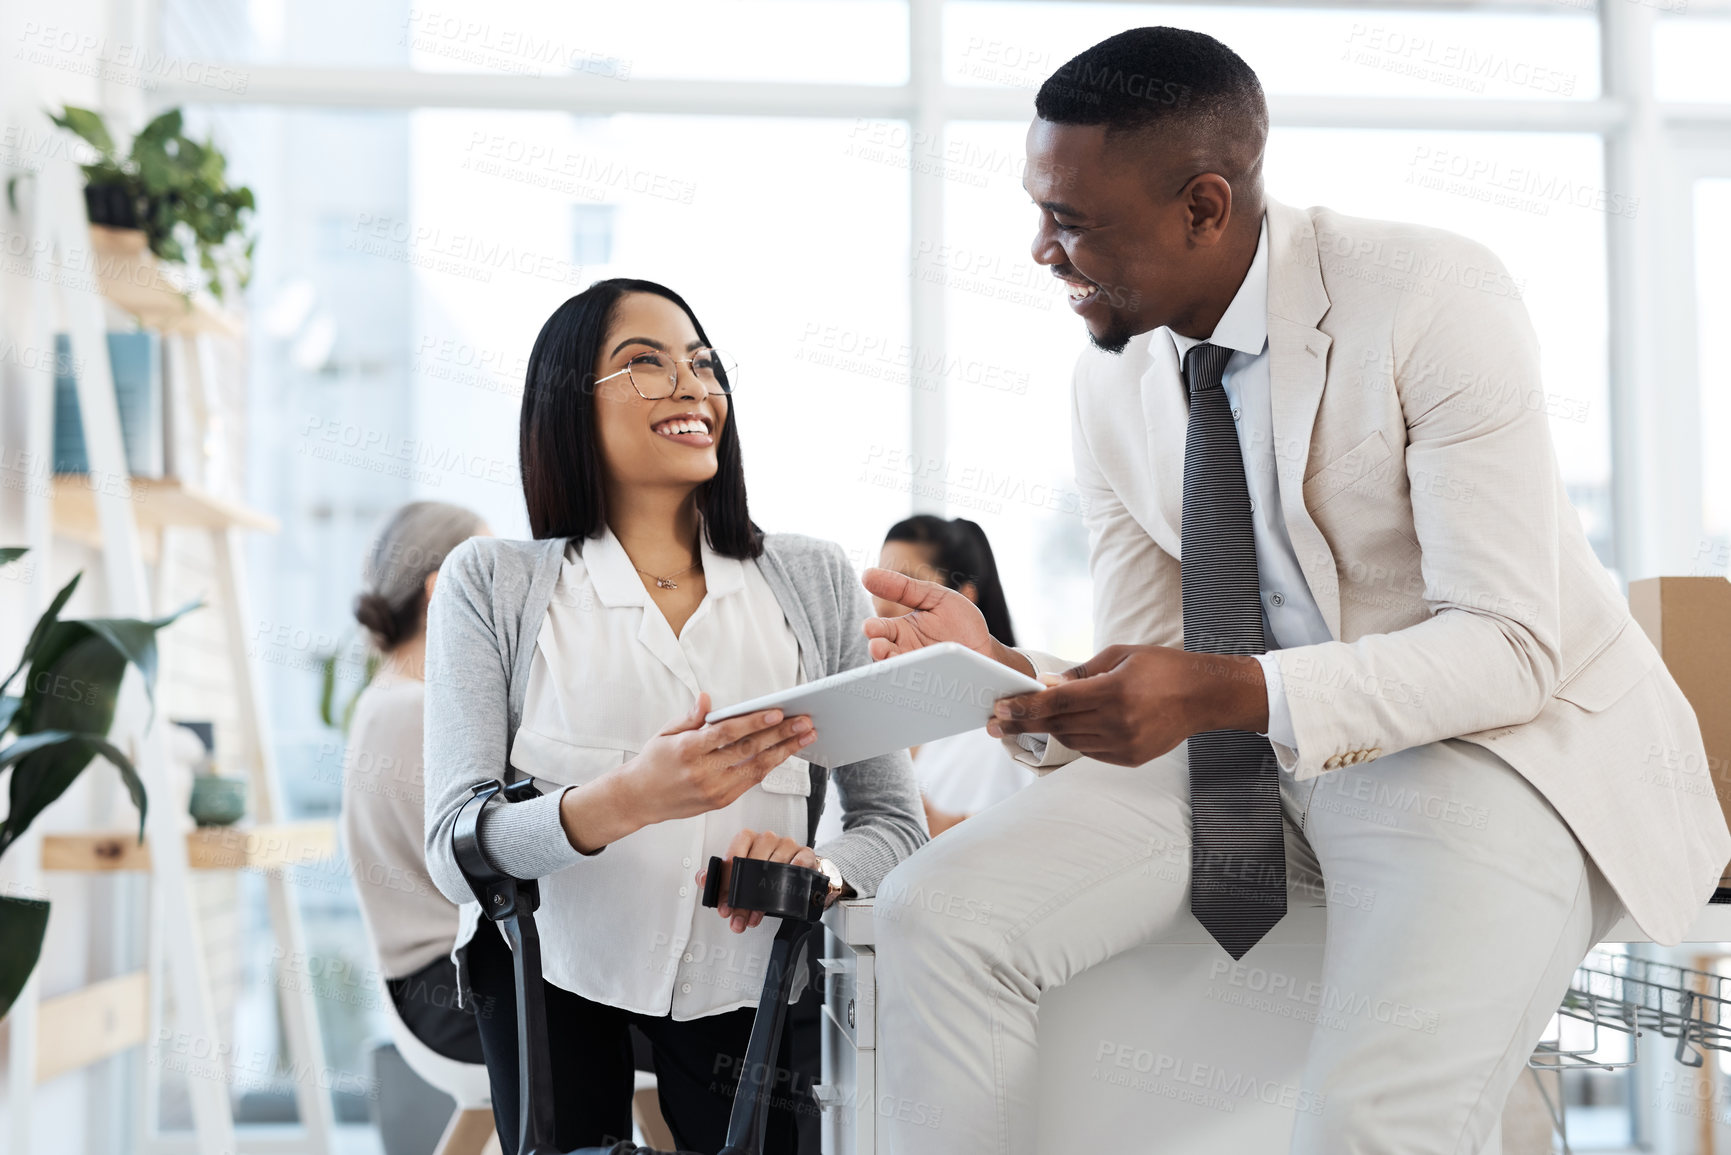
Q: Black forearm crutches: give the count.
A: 2